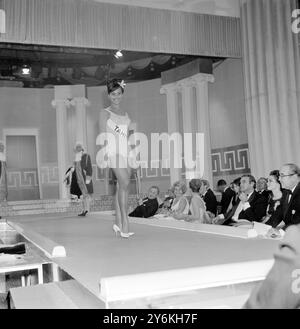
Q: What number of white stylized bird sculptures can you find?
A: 0